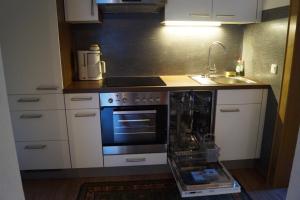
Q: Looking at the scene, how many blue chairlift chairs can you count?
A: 0